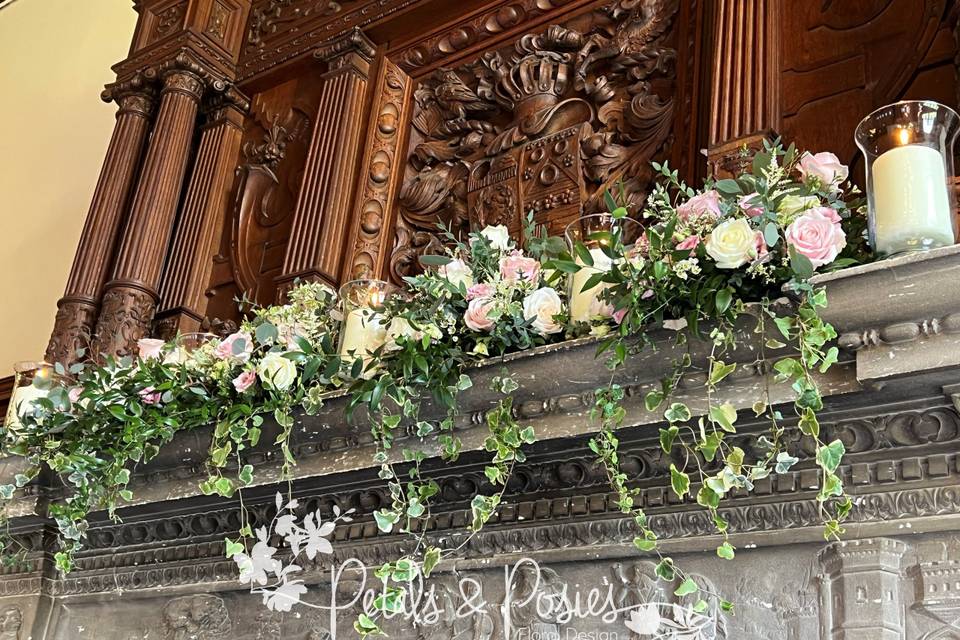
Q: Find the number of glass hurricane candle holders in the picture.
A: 5